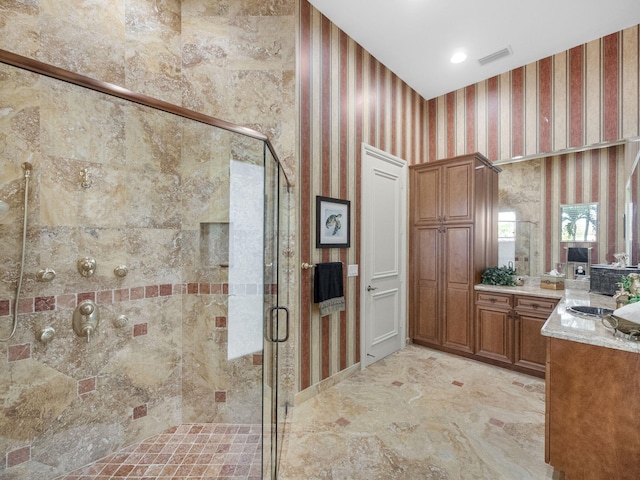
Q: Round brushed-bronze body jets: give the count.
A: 4